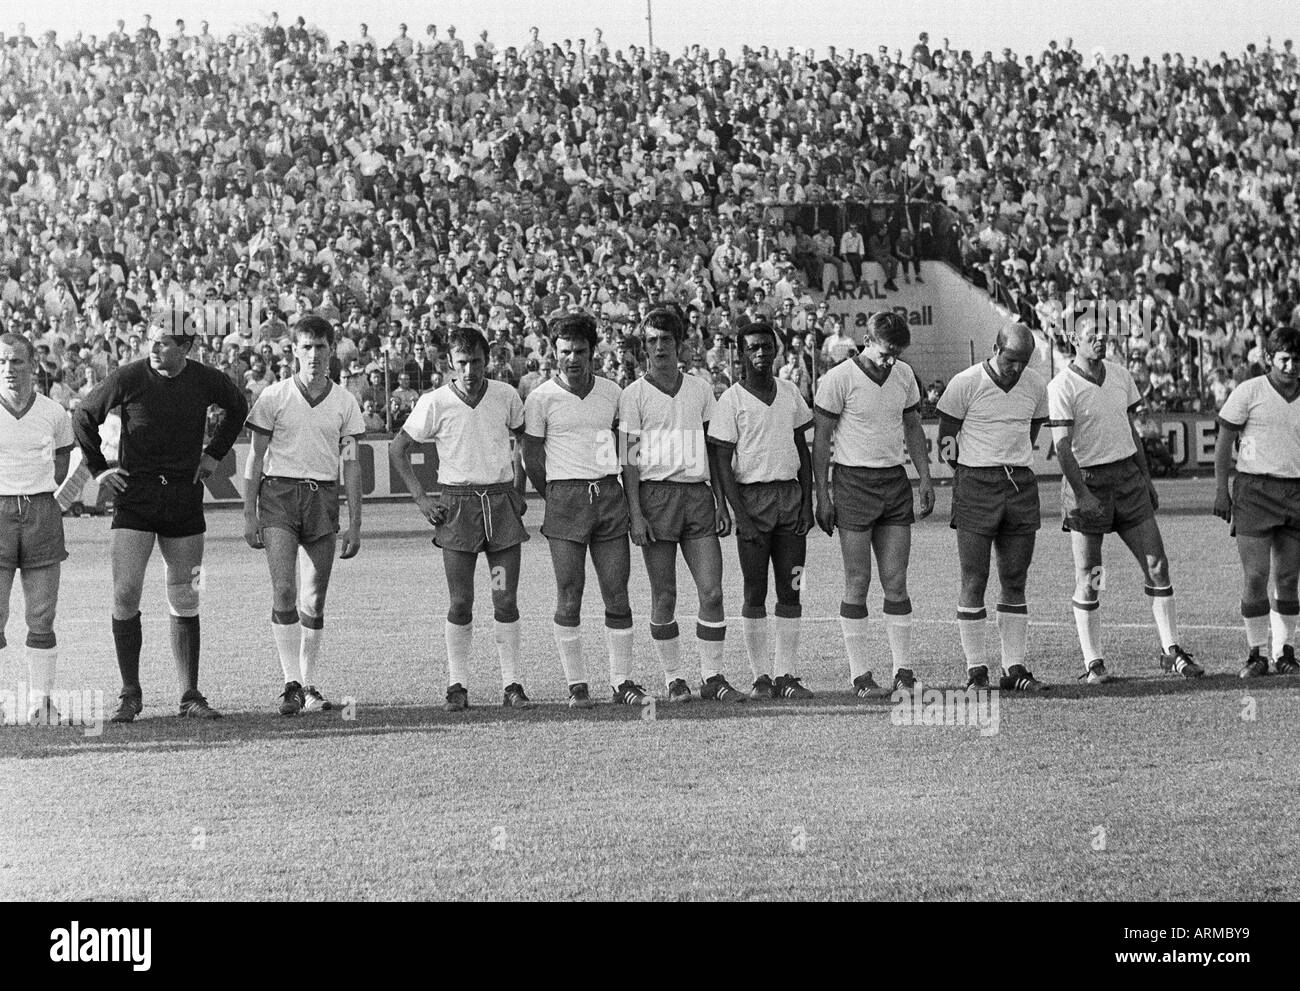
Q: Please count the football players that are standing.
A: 11